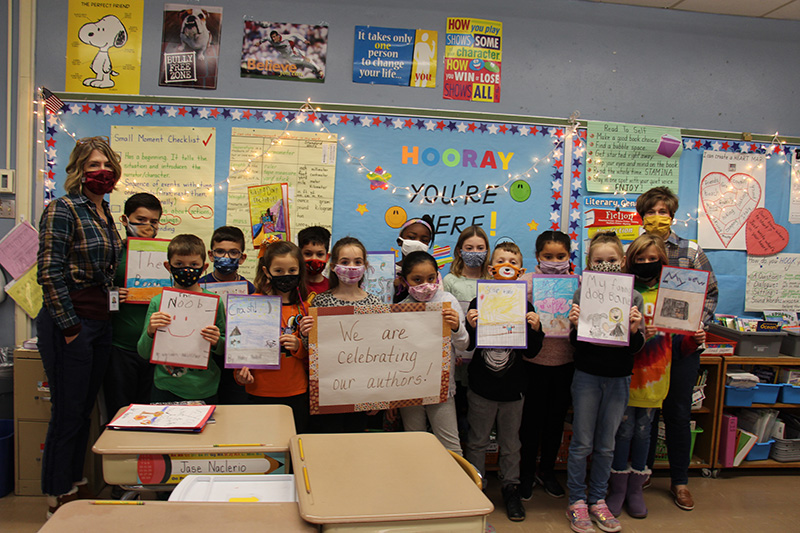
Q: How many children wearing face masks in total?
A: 13